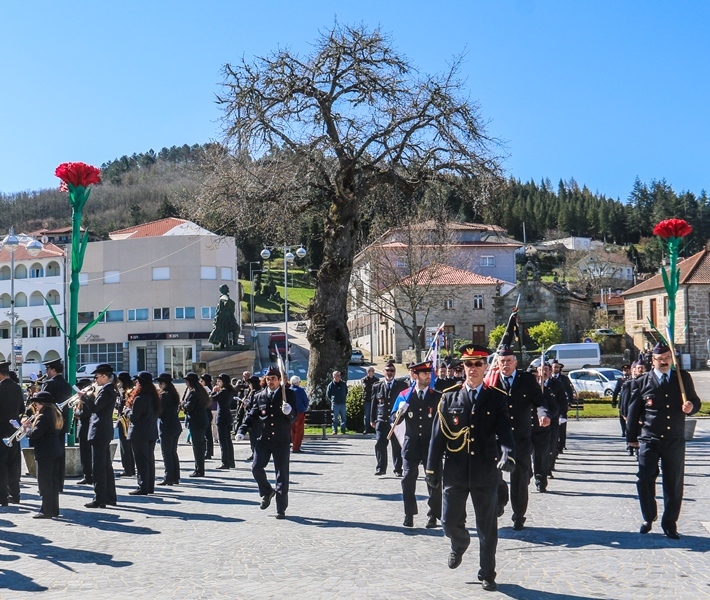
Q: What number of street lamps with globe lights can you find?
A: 2